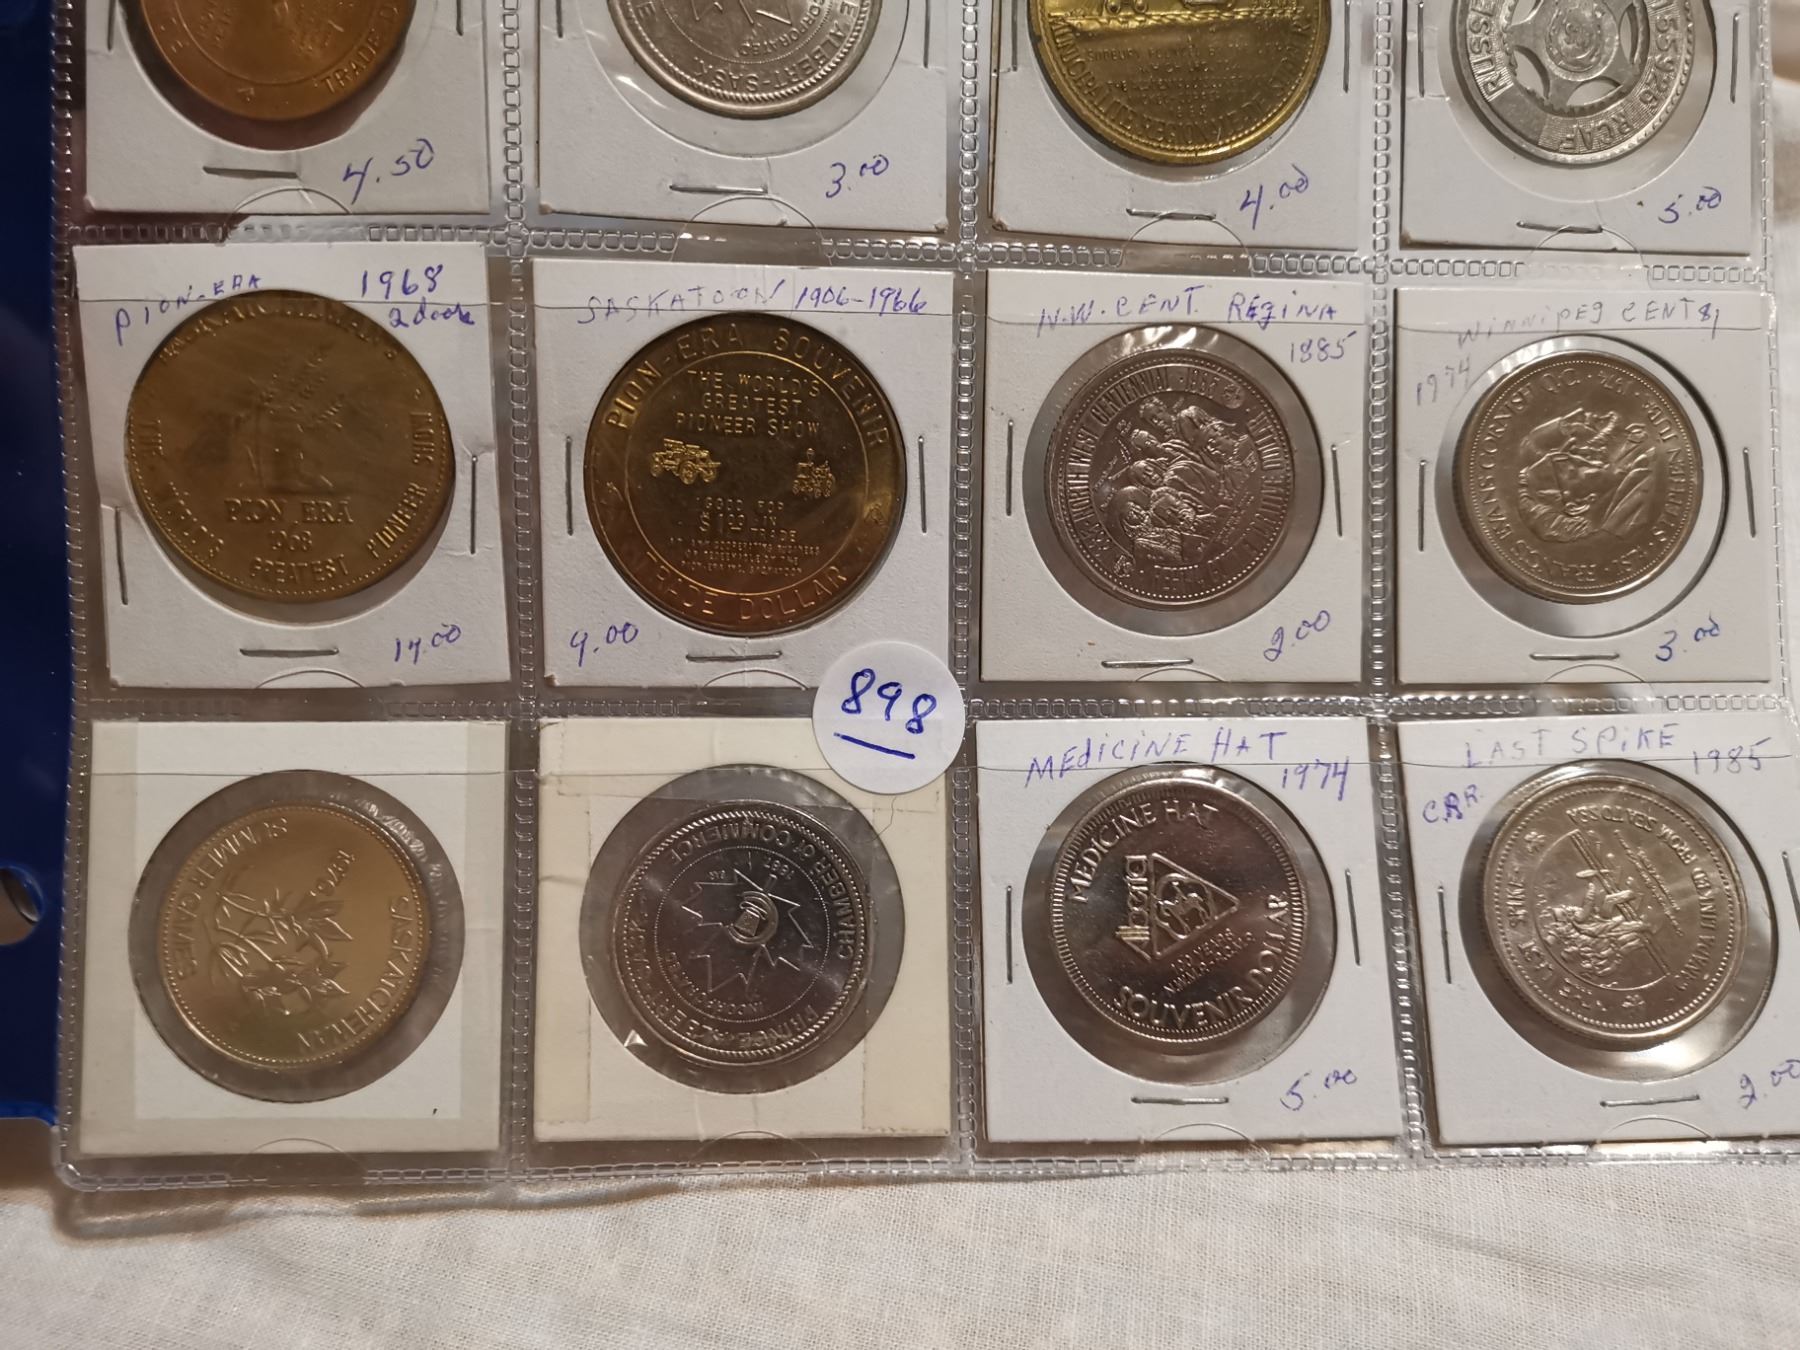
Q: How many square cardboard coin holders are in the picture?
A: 12